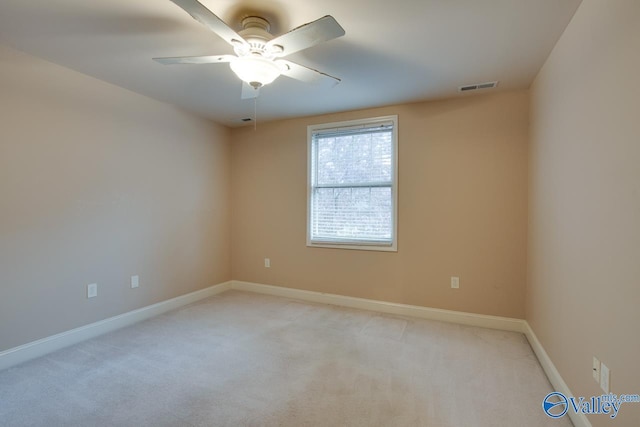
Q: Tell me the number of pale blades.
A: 5